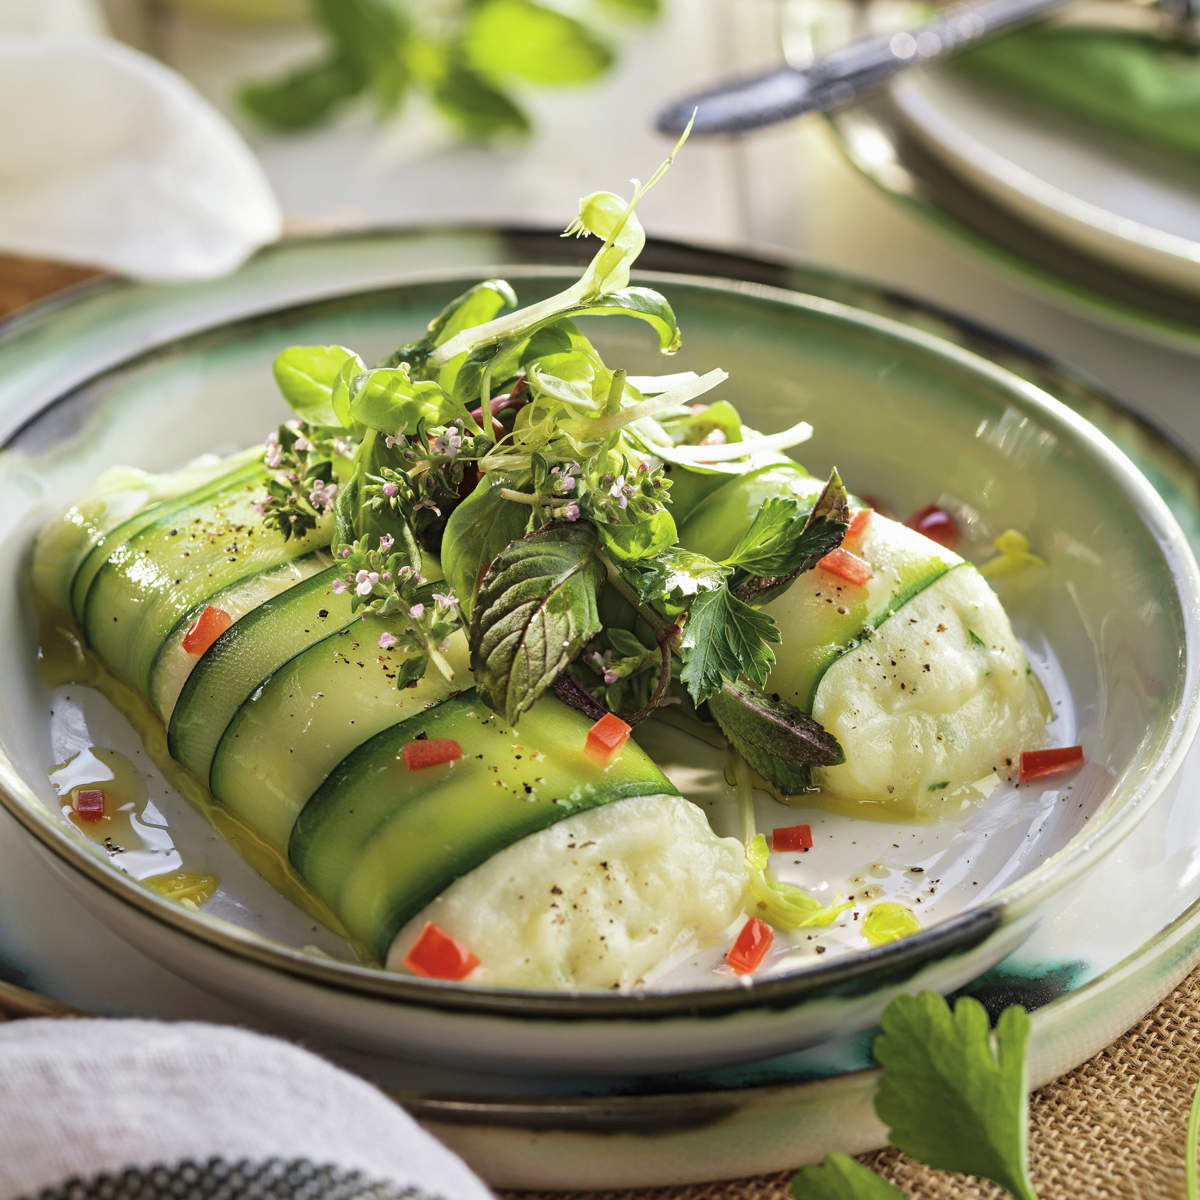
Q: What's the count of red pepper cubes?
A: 11